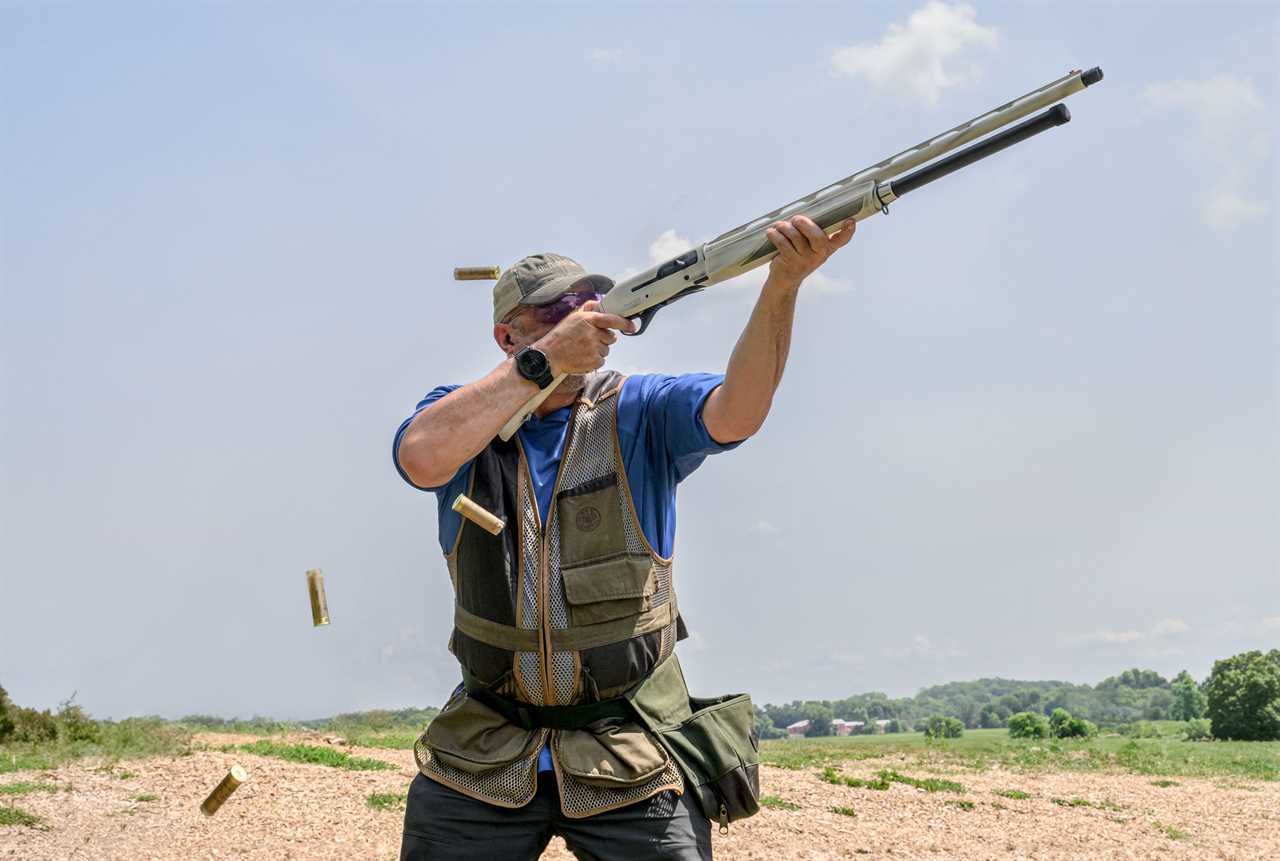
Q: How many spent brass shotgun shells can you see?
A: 4